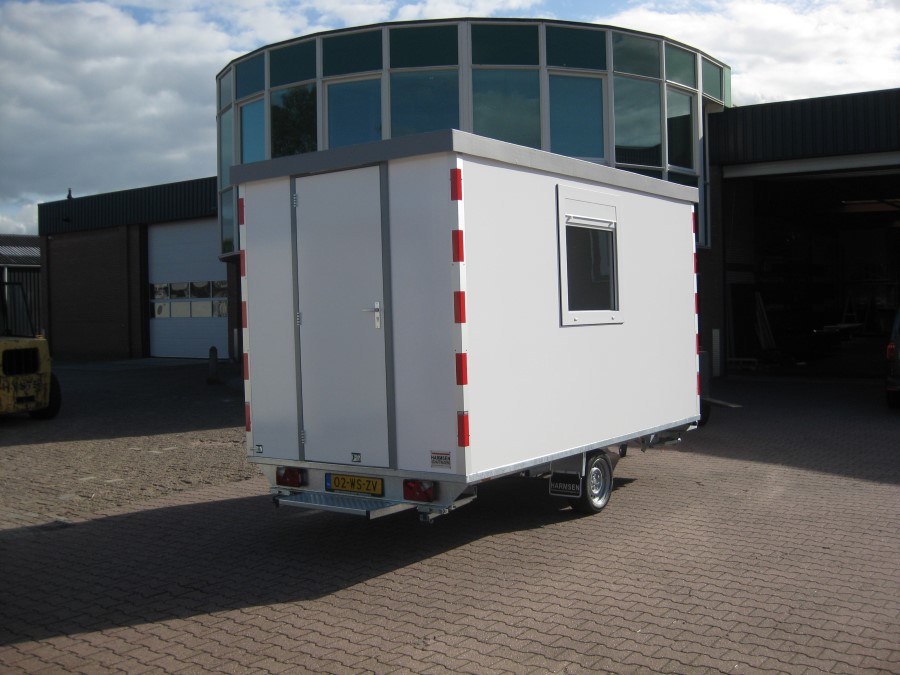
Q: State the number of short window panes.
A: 10